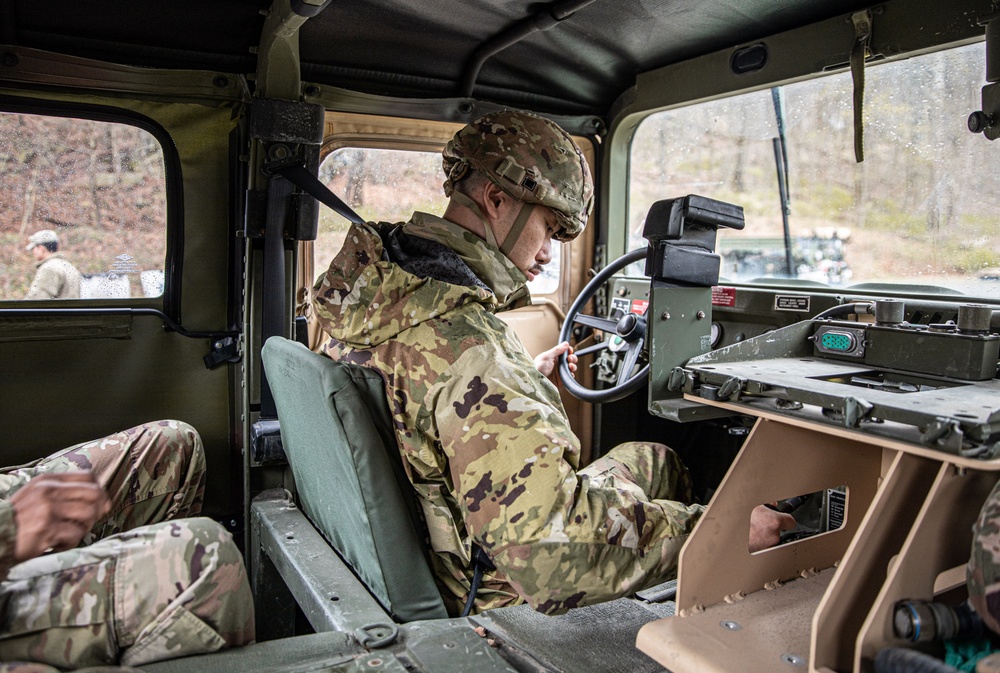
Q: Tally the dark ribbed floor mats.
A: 1